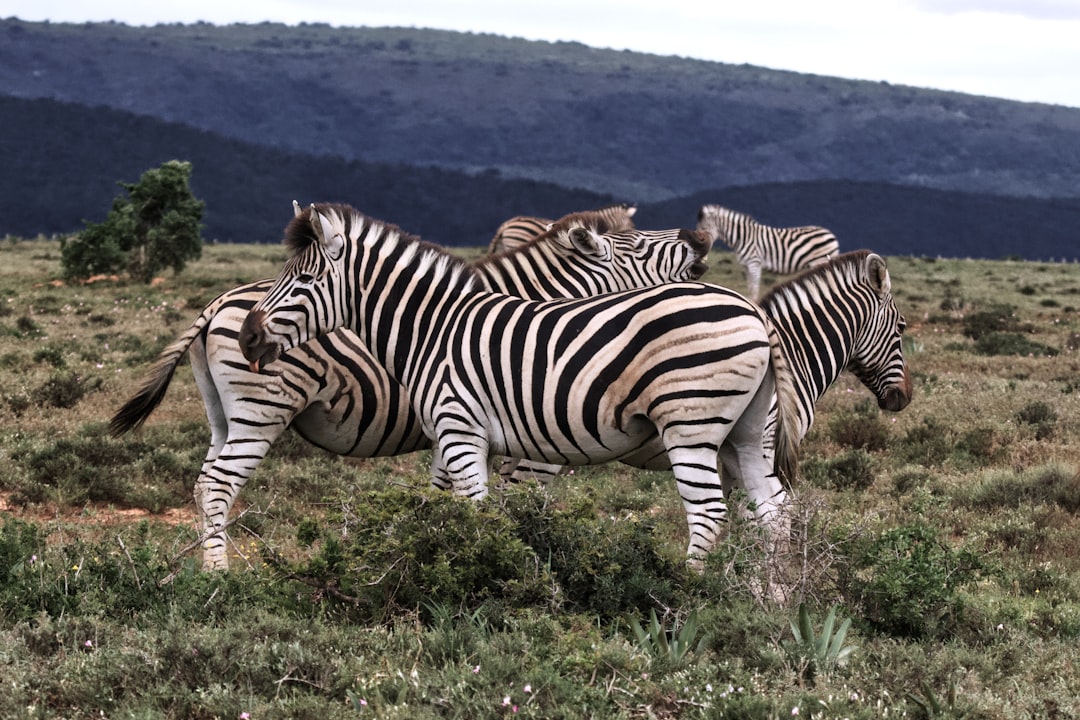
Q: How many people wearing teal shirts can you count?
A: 0